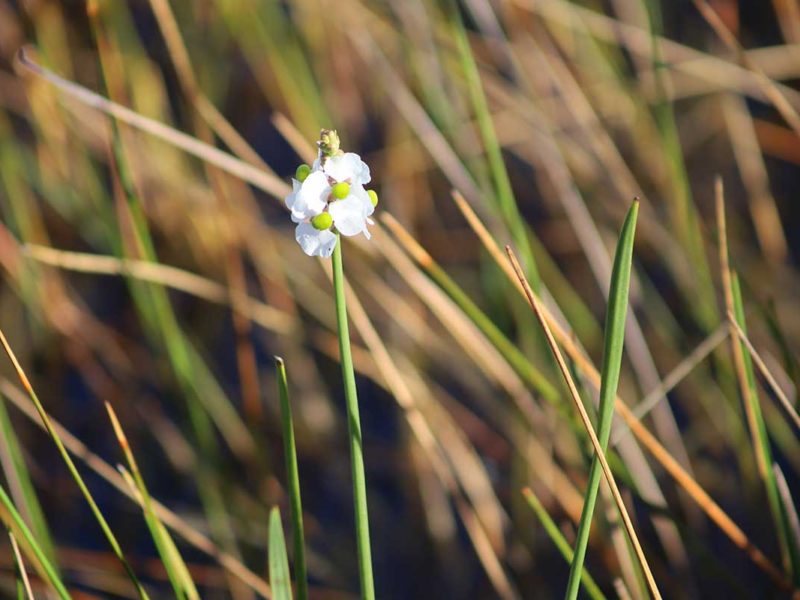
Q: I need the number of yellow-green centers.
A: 4